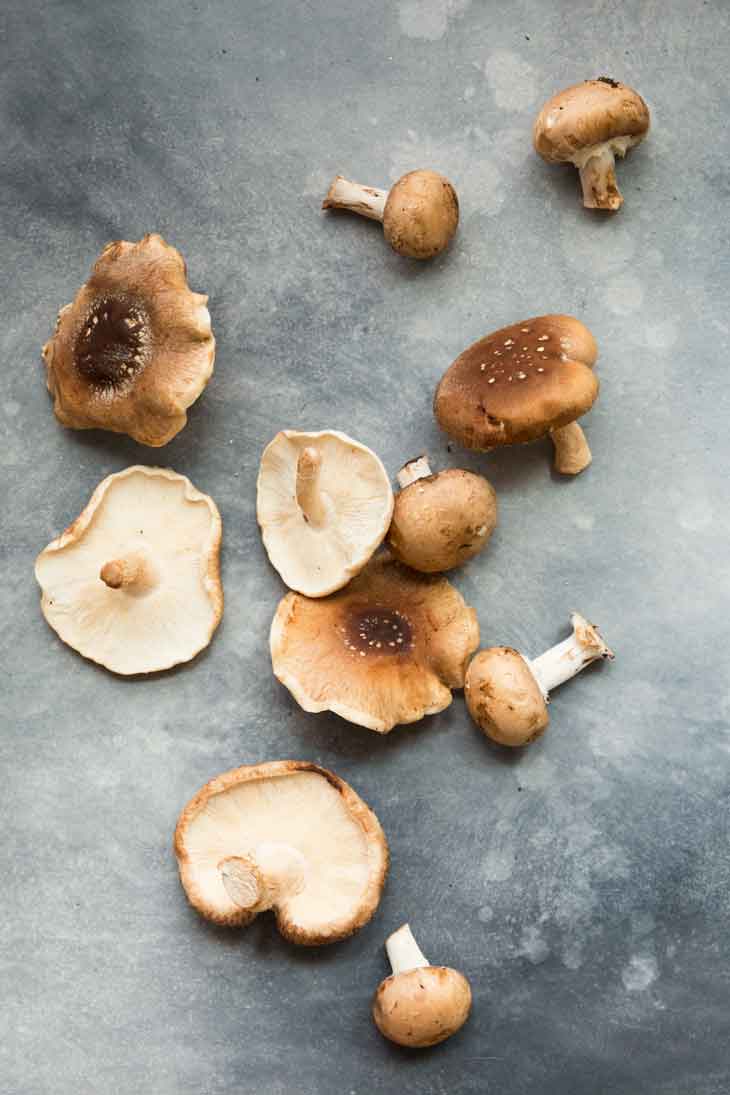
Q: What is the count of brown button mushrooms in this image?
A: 5